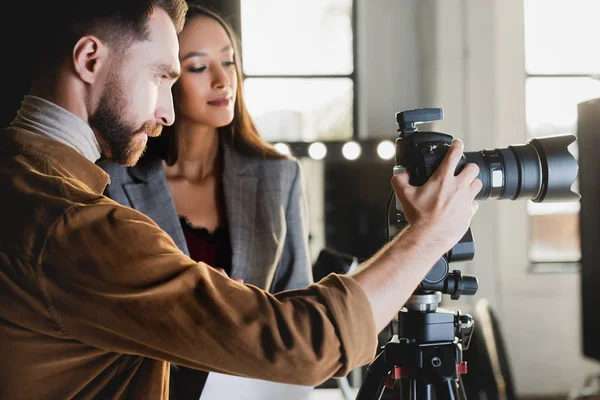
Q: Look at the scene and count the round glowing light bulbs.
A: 4